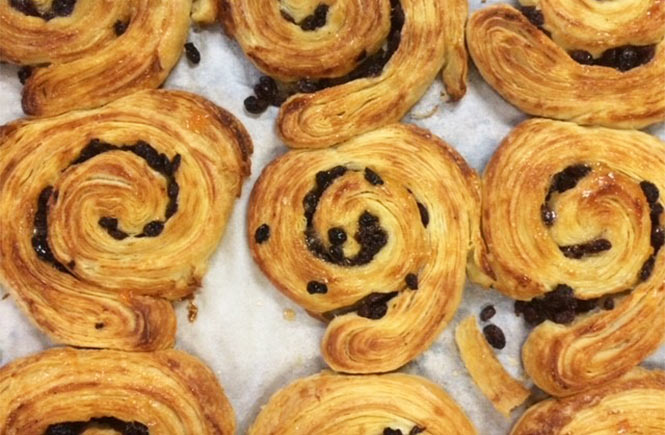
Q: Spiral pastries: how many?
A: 9